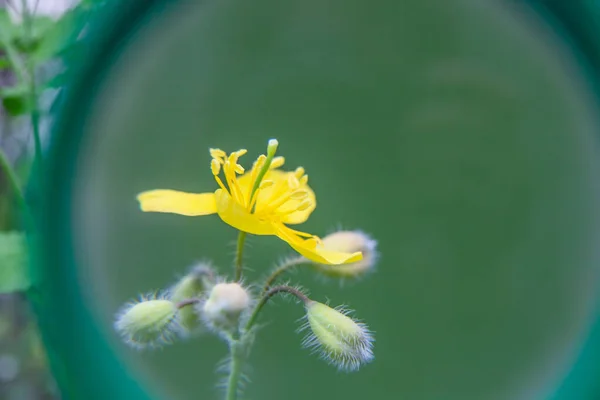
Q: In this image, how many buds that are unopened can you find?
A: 5